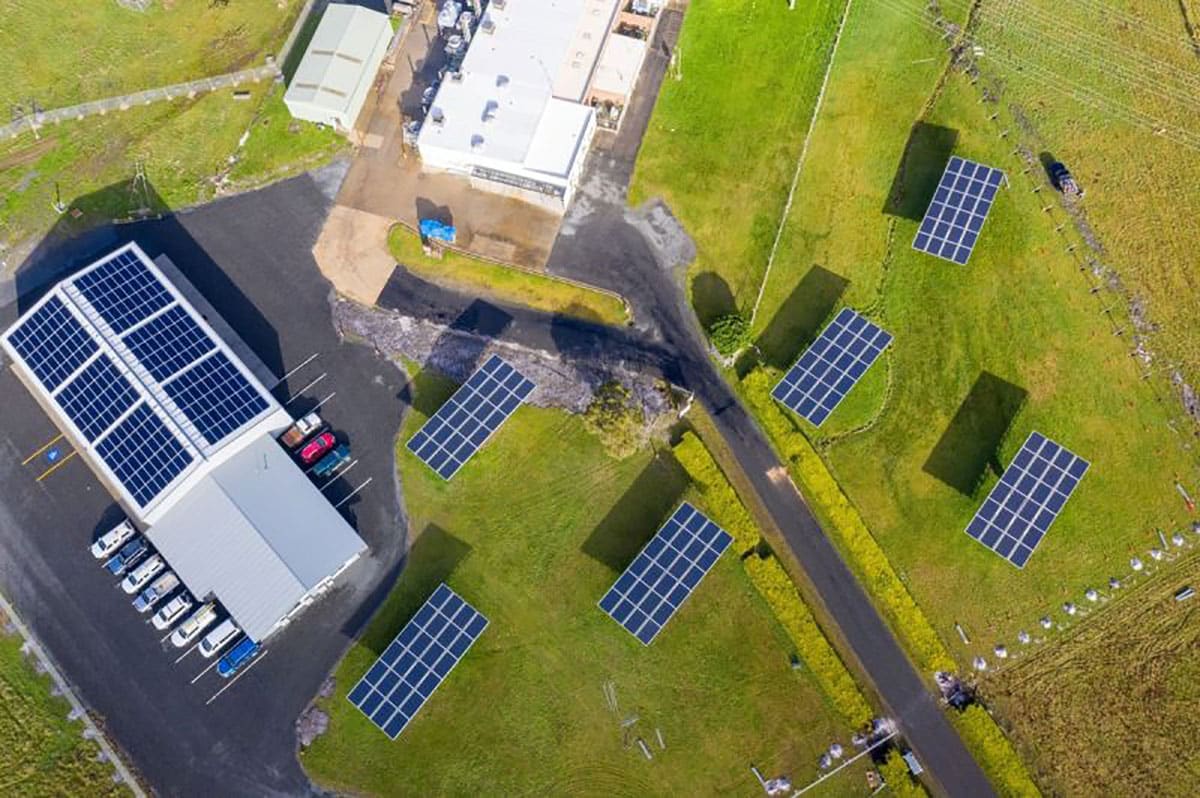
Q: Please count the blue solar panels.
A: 12